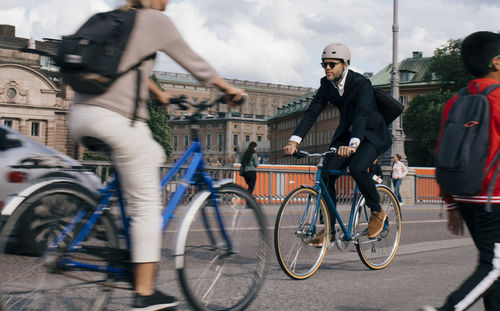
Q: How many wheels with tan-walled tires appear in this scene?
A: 2